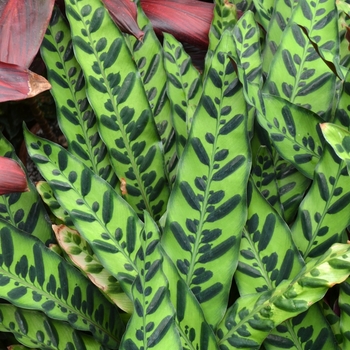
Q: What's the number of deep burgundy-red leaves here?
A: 5